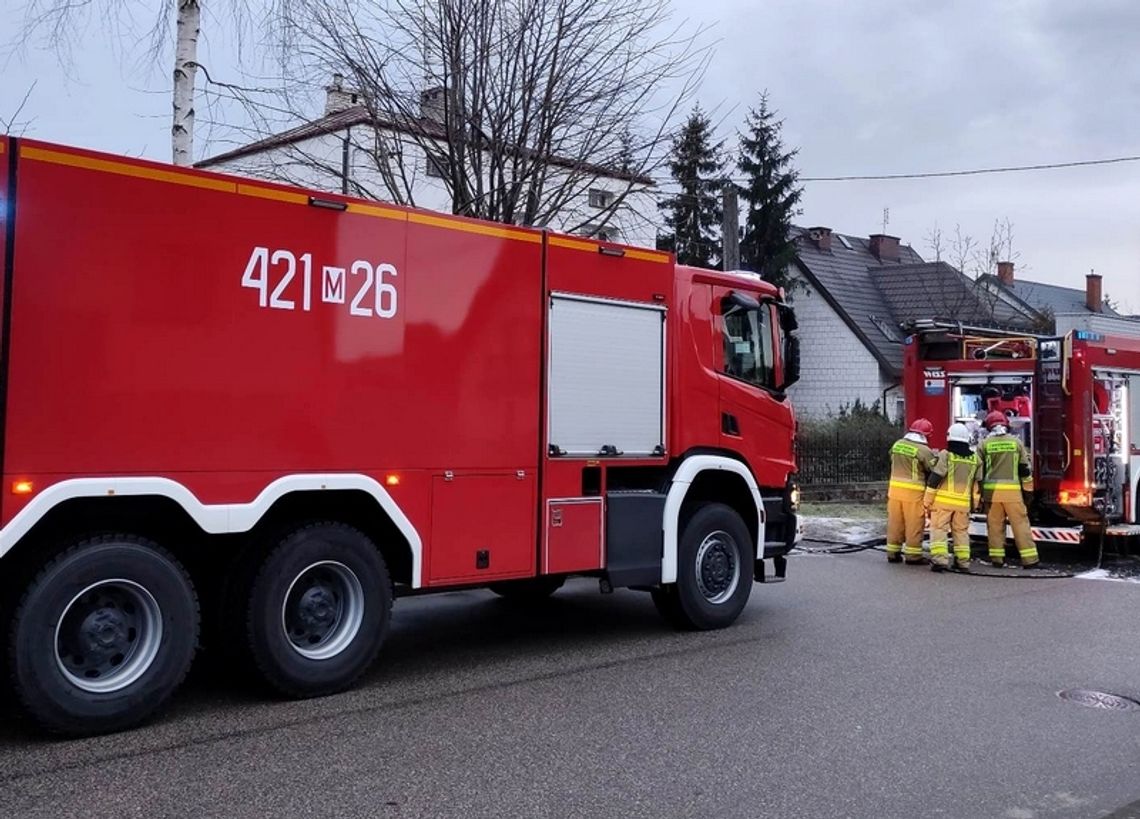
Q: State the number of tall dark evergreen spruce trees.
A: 2